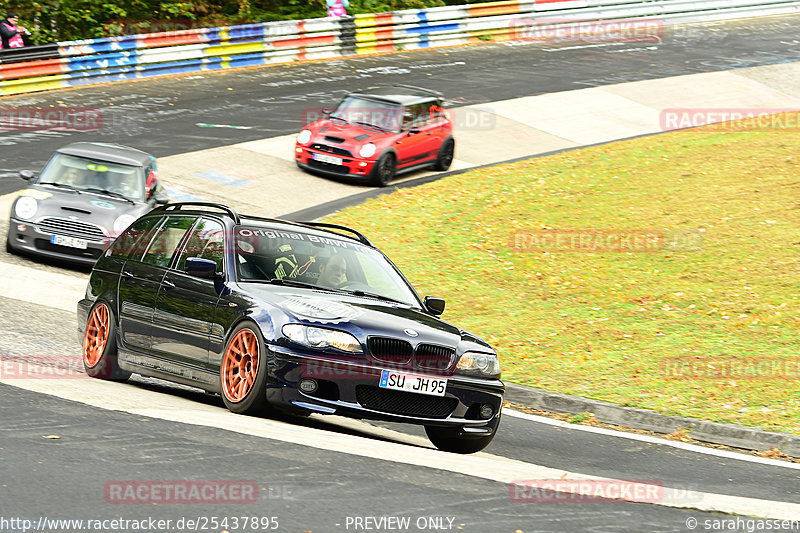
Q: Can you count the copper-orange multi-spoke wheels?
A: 2